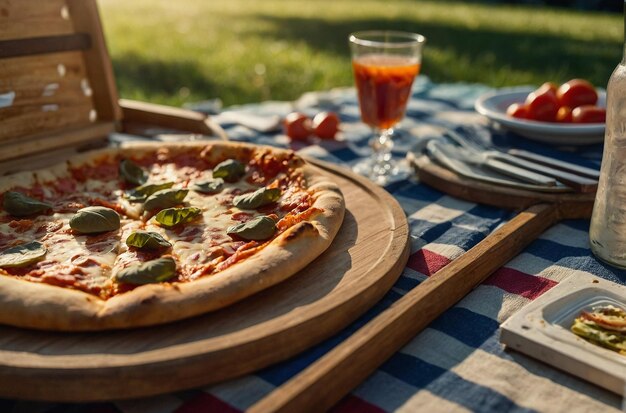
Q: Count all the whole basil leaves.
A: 13